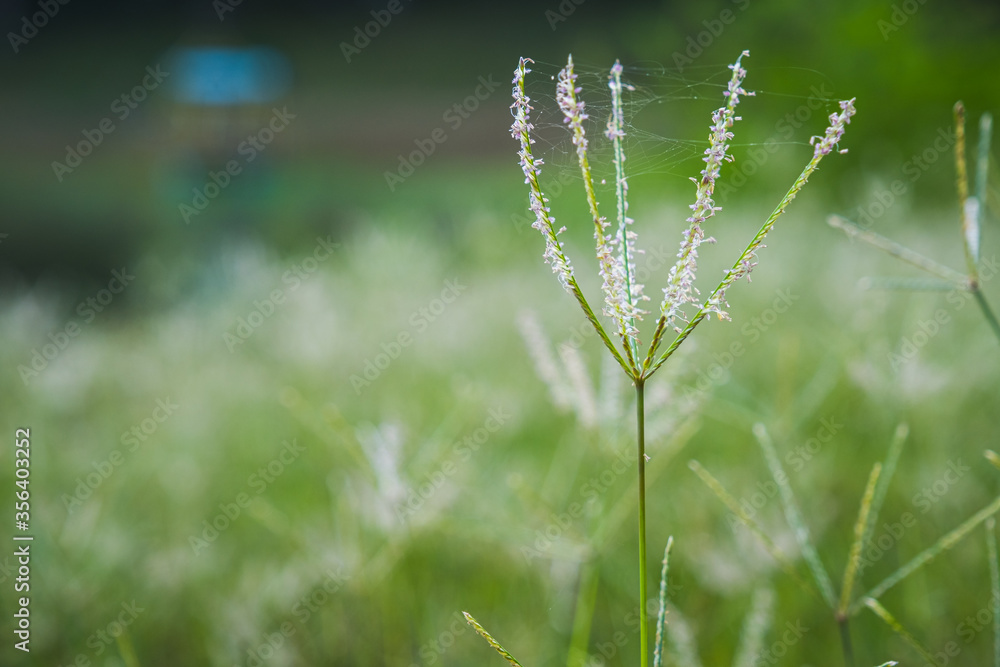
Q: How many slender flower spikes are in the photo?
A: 5